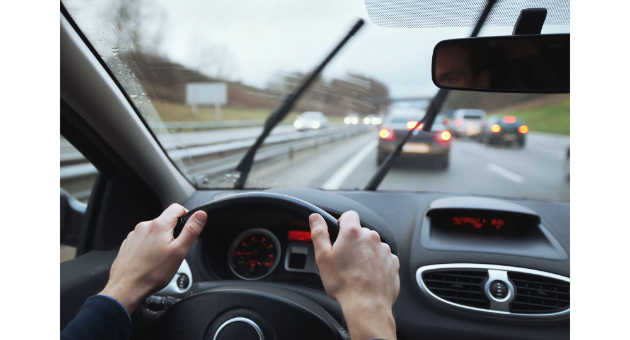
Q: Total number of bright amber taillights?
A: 4